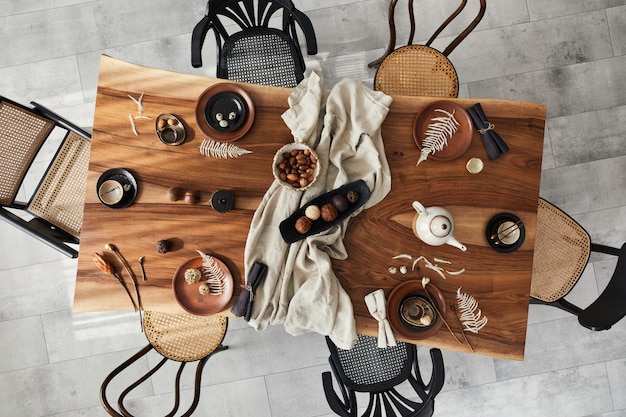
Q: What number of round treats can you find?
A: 5